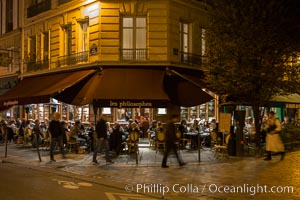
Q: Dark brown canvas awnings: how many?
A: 3